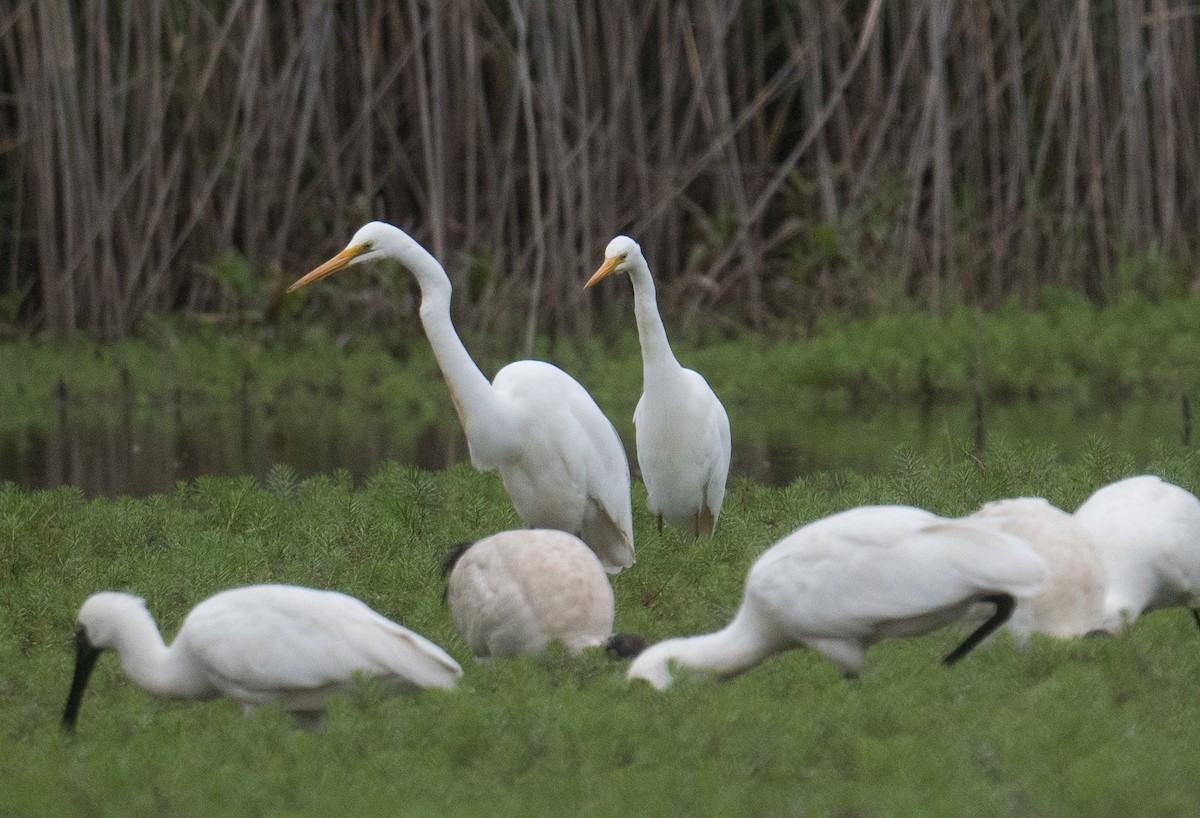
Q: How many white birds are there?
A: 7